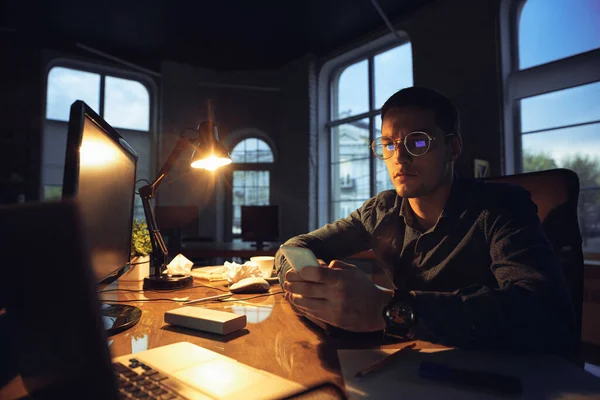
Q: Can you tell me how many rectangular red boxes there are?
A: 0